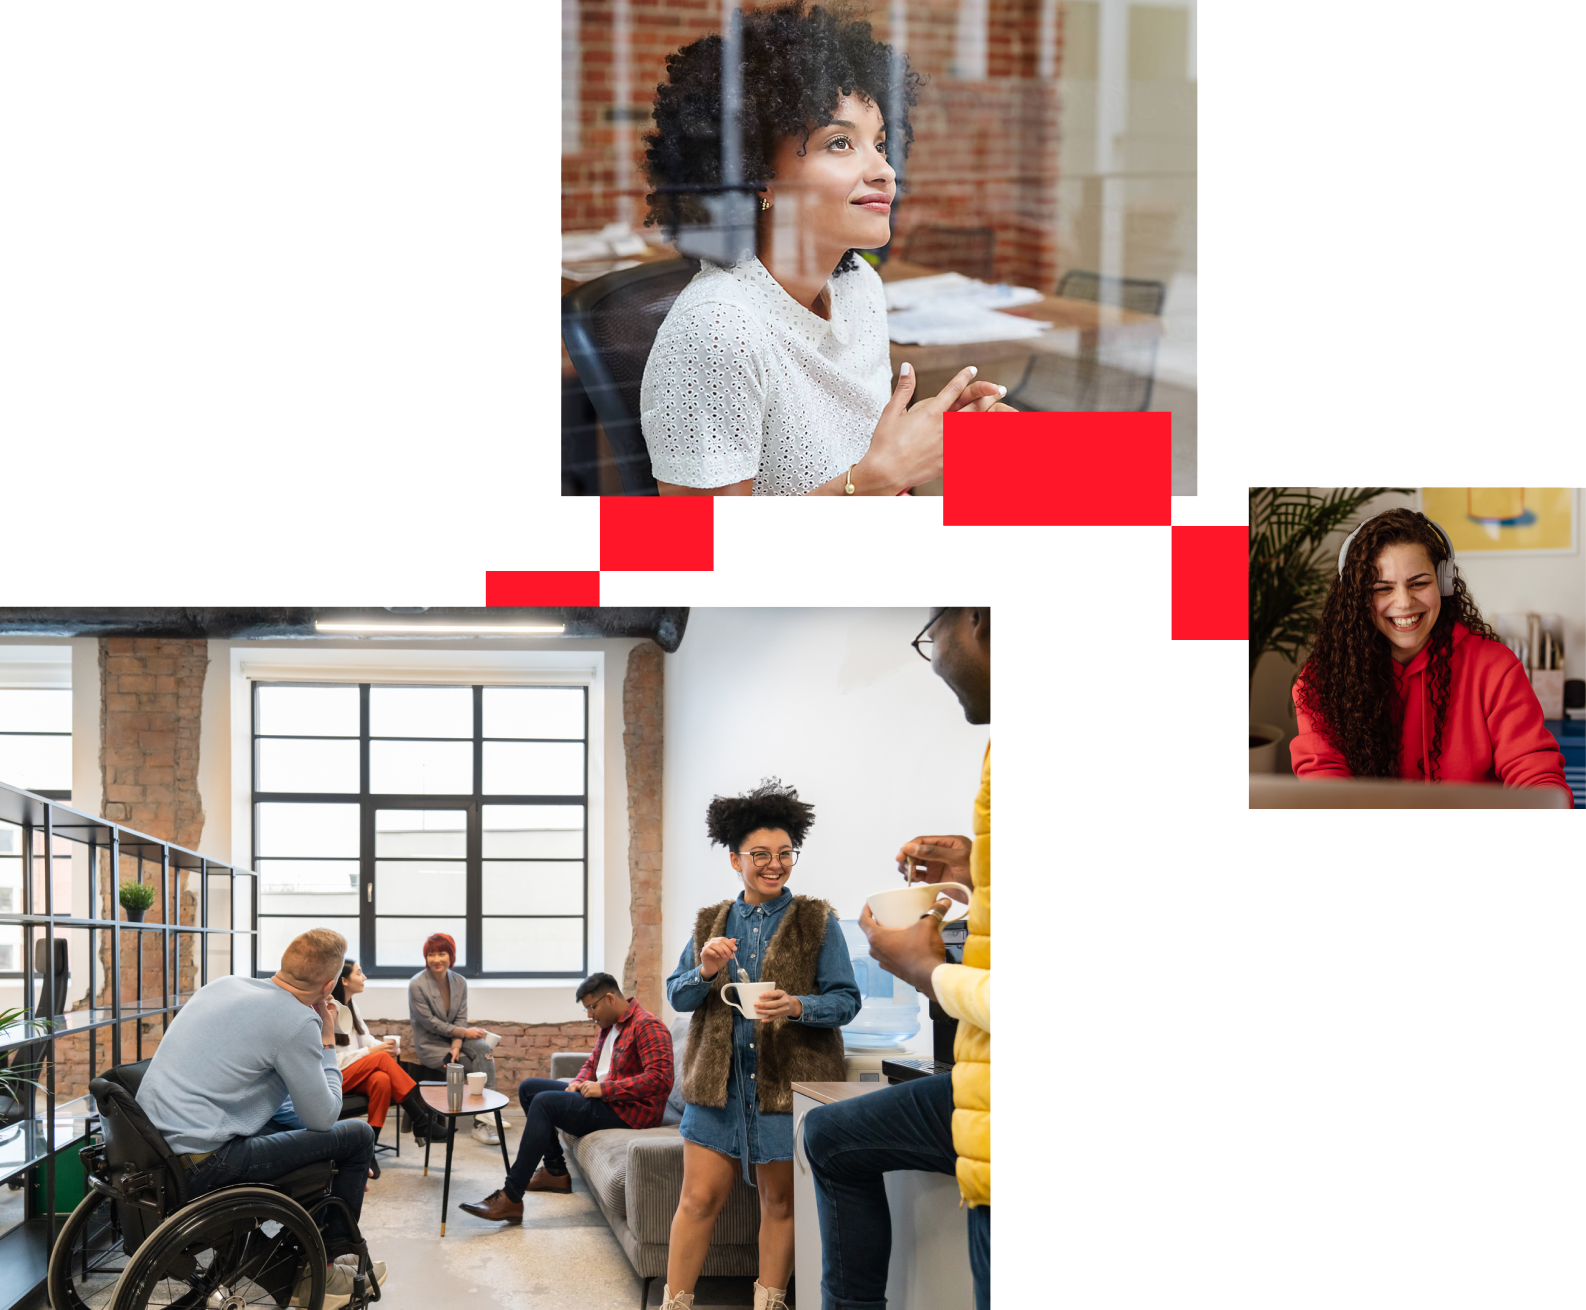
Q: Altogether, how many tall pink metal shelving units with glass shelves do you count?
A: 0